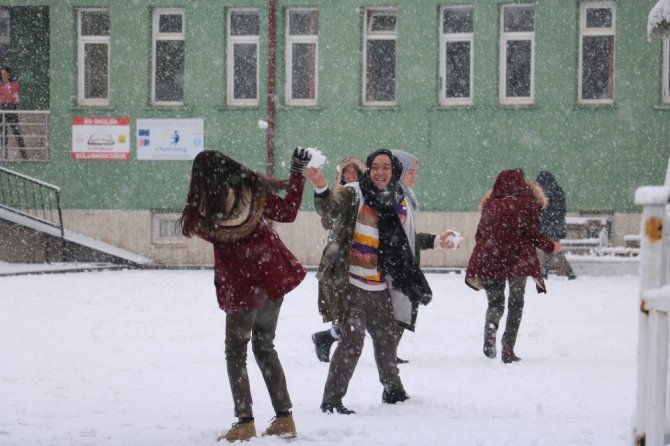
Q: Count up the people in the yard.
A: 6